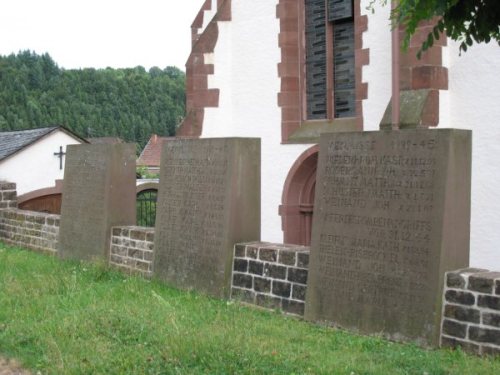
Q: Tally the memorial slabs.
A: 3